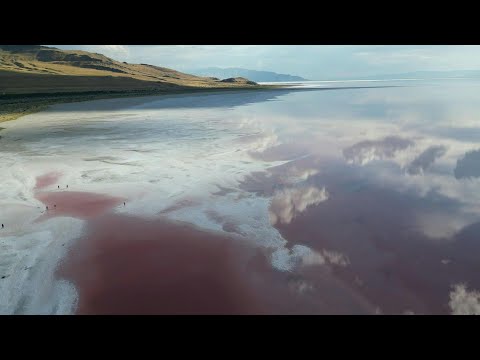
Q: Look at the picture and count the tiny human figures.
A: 6